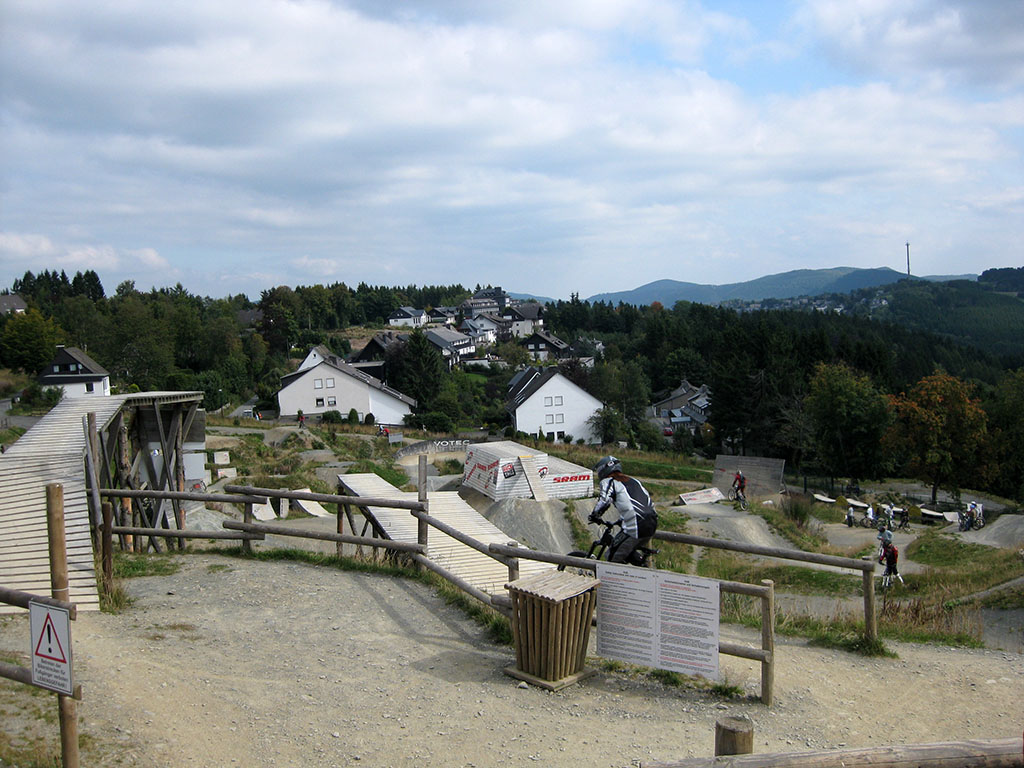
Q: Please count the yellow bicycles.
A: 0